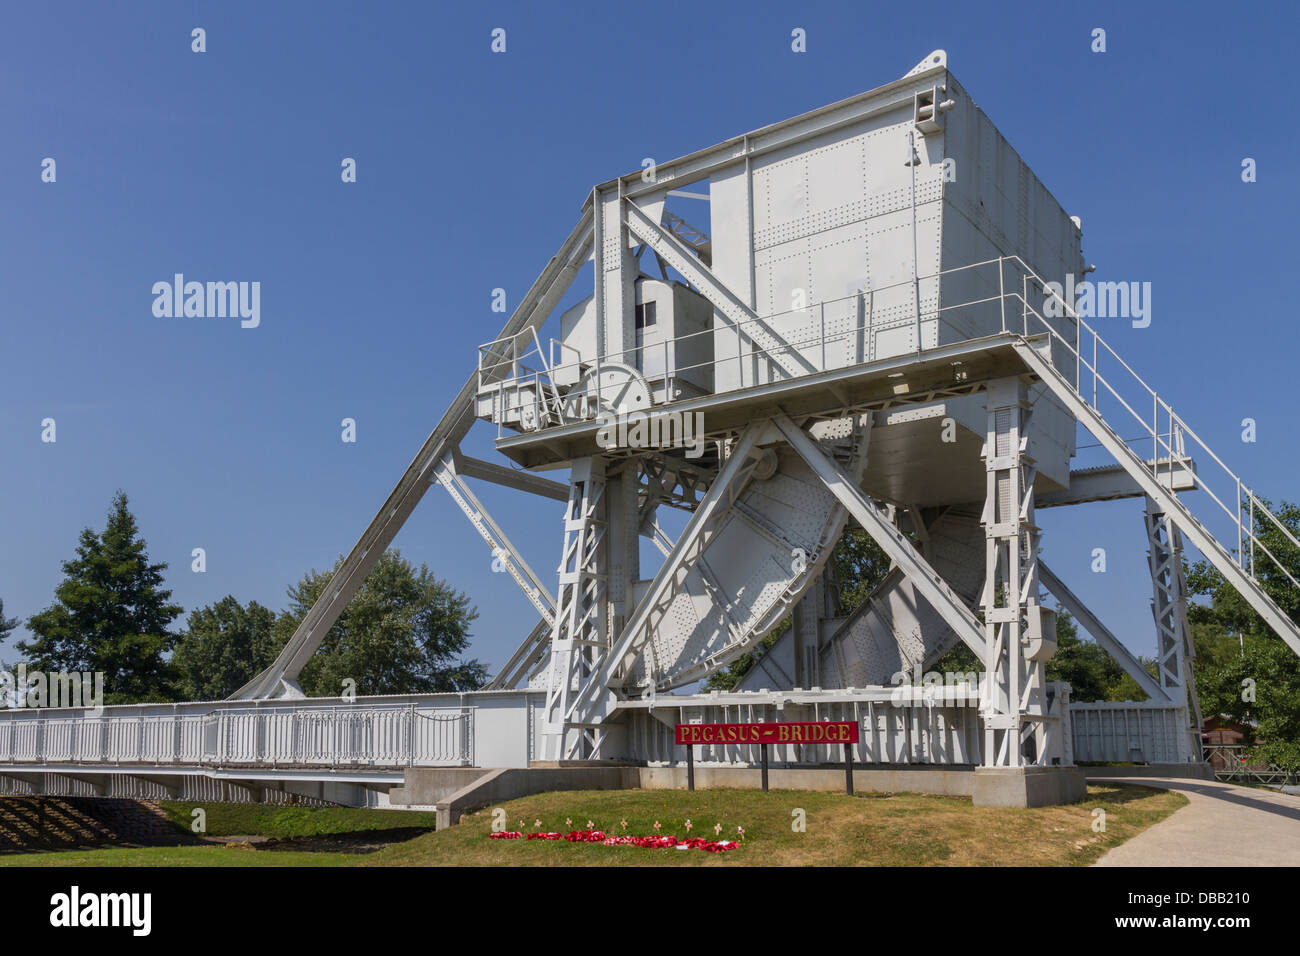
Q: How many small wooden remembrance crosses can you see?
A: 9